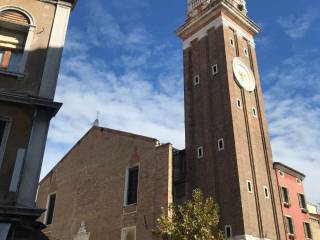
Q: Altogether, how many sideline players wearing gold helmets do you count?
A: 0